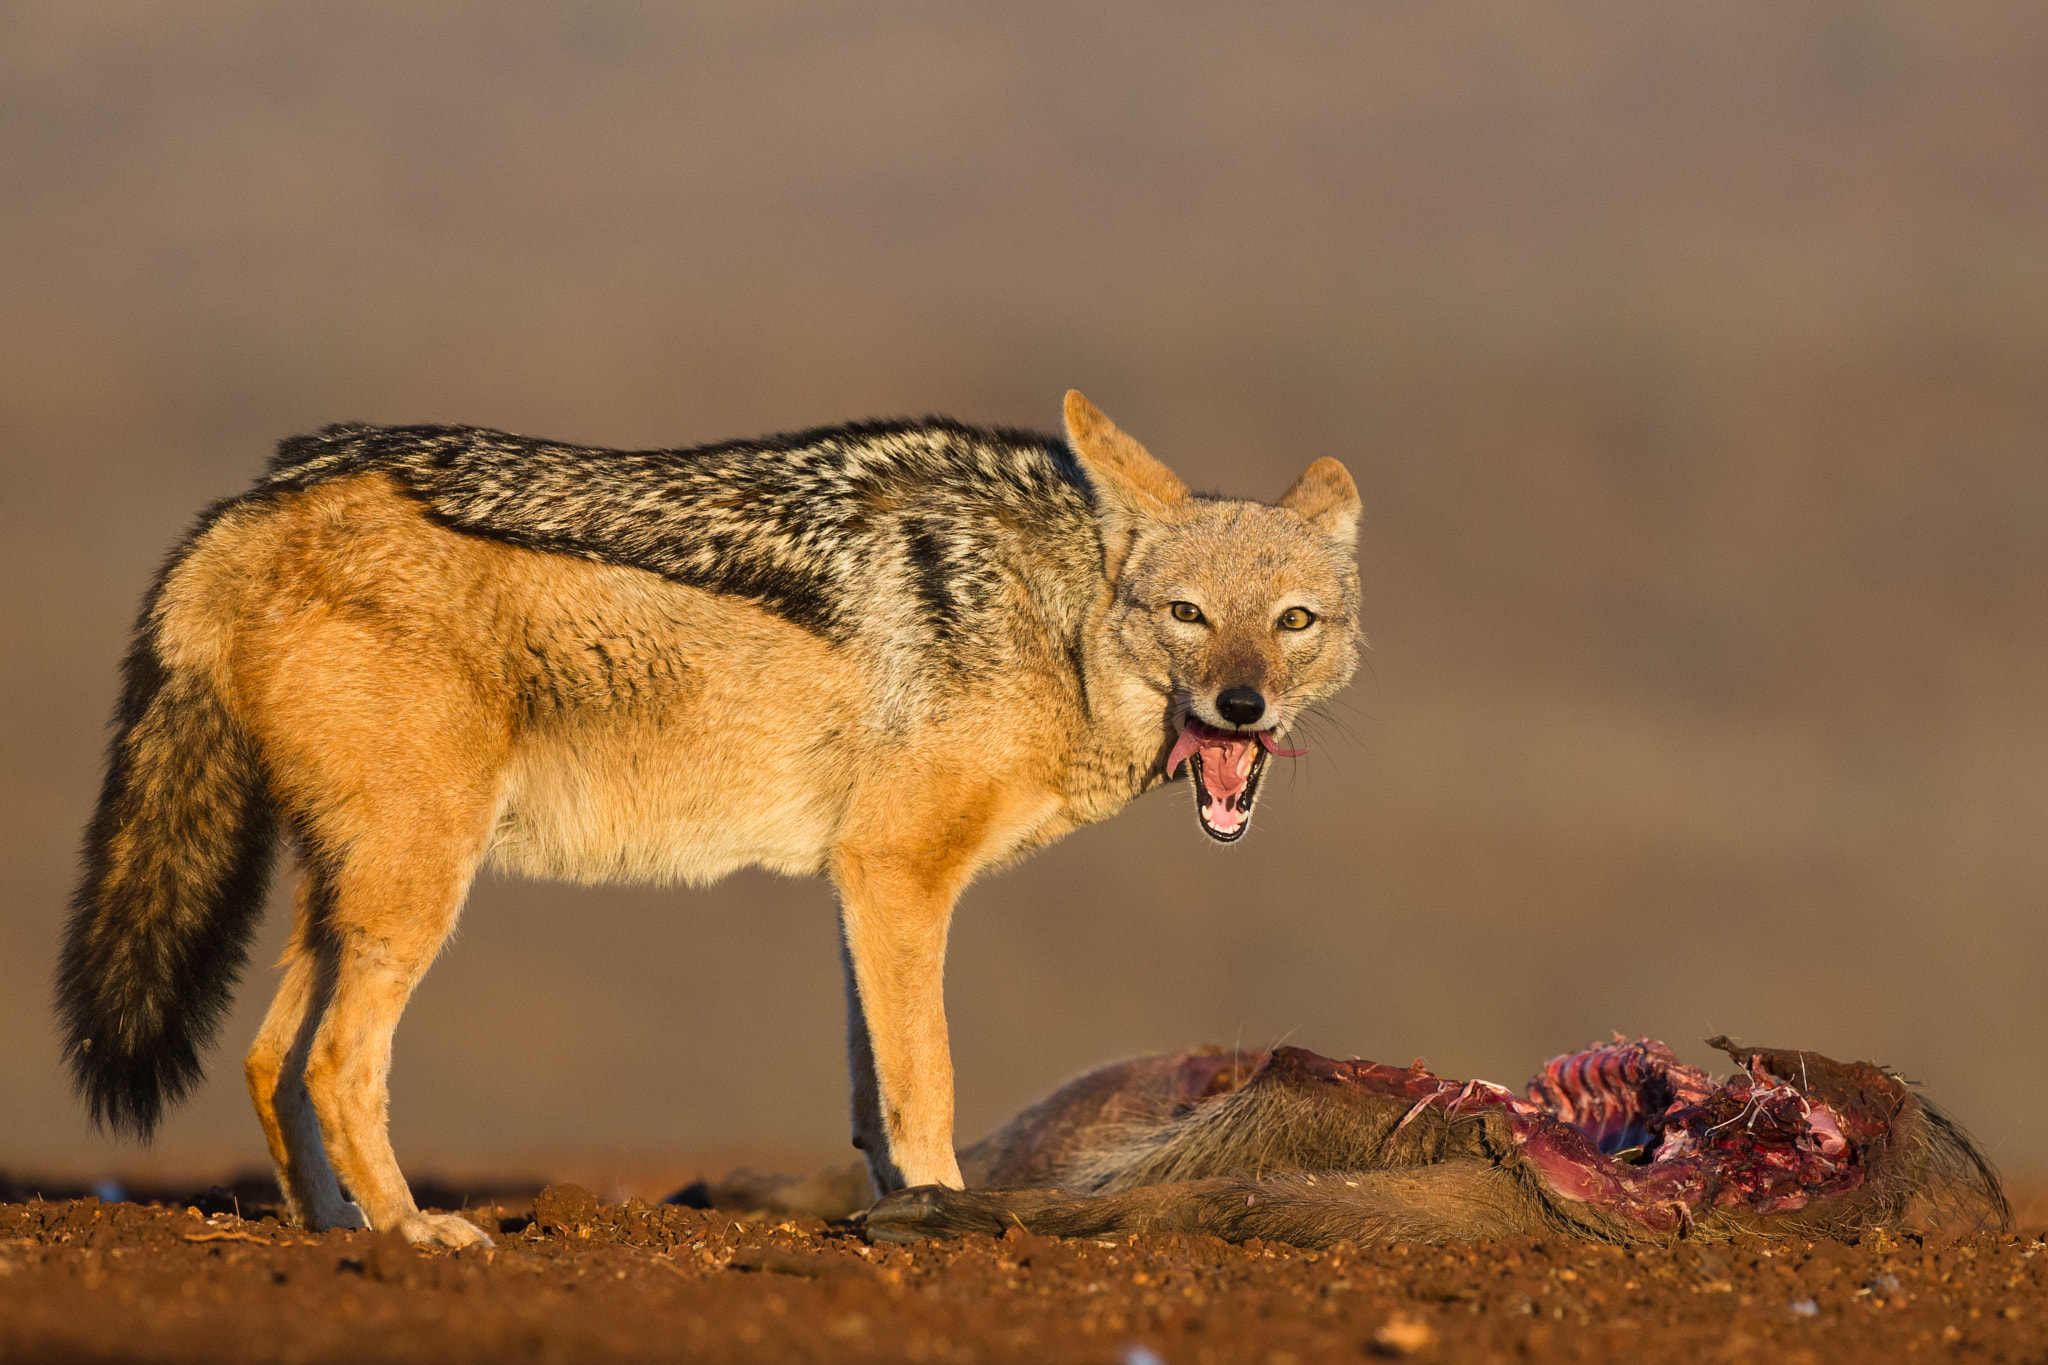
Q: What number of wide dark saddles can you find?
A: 1